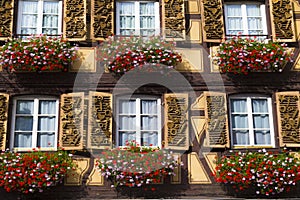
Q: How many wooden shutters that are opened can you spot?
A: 12